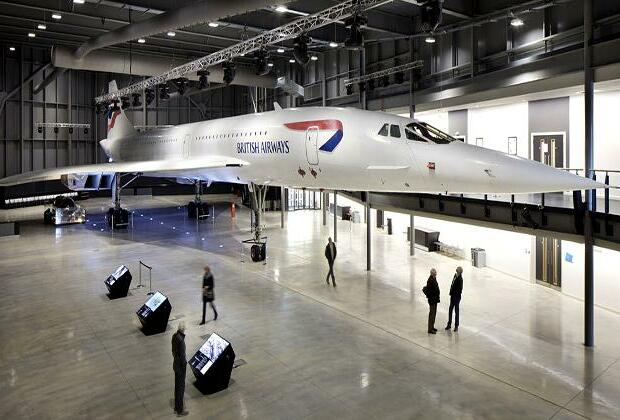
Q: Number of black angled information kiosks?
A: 3